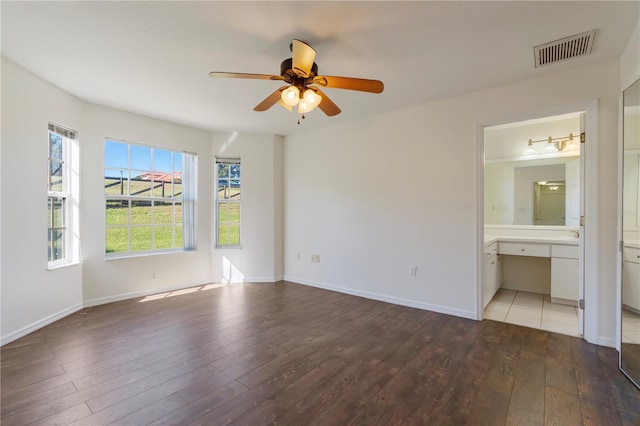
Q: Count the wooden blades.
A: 5